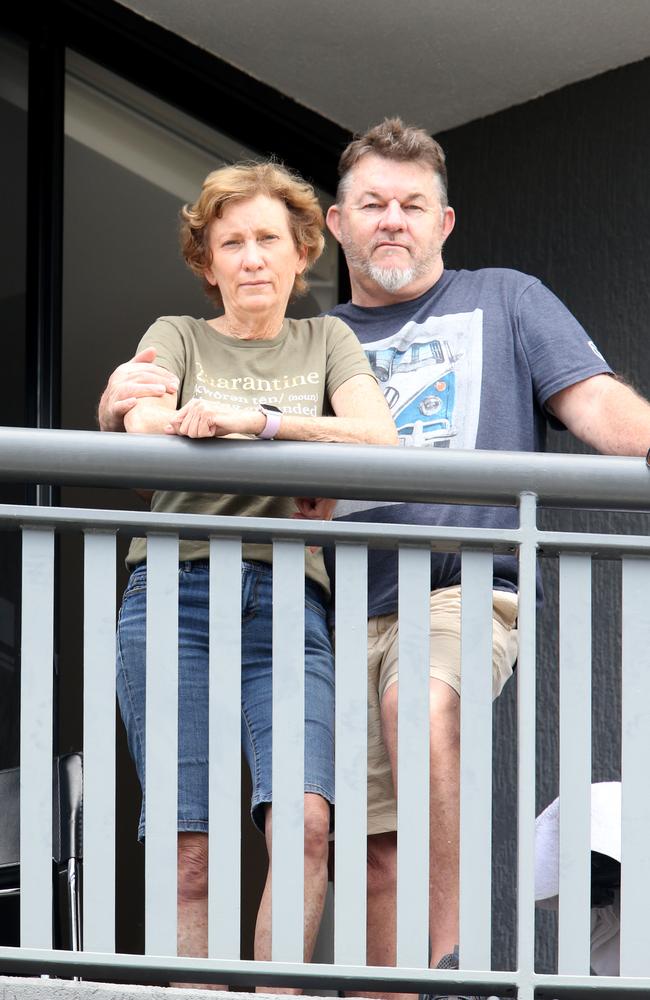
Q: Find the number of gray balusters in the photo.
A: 10